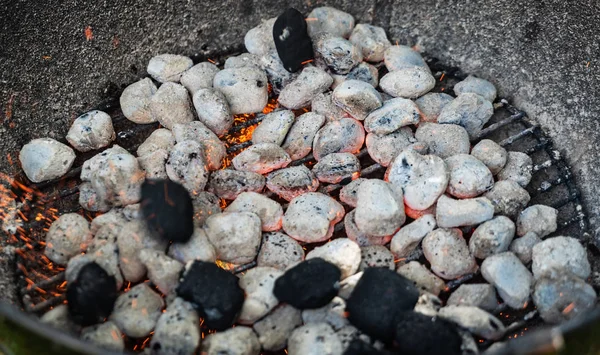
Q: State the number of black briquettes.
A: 7